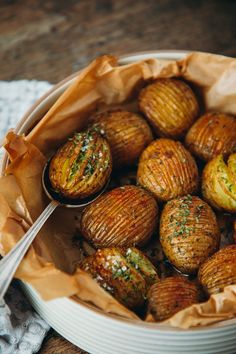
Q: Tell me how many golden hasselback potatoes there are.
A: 11